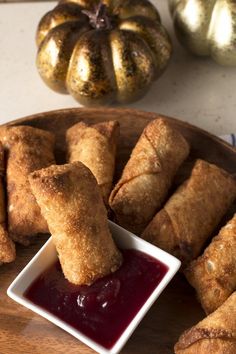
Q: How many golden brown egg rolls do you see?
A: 8